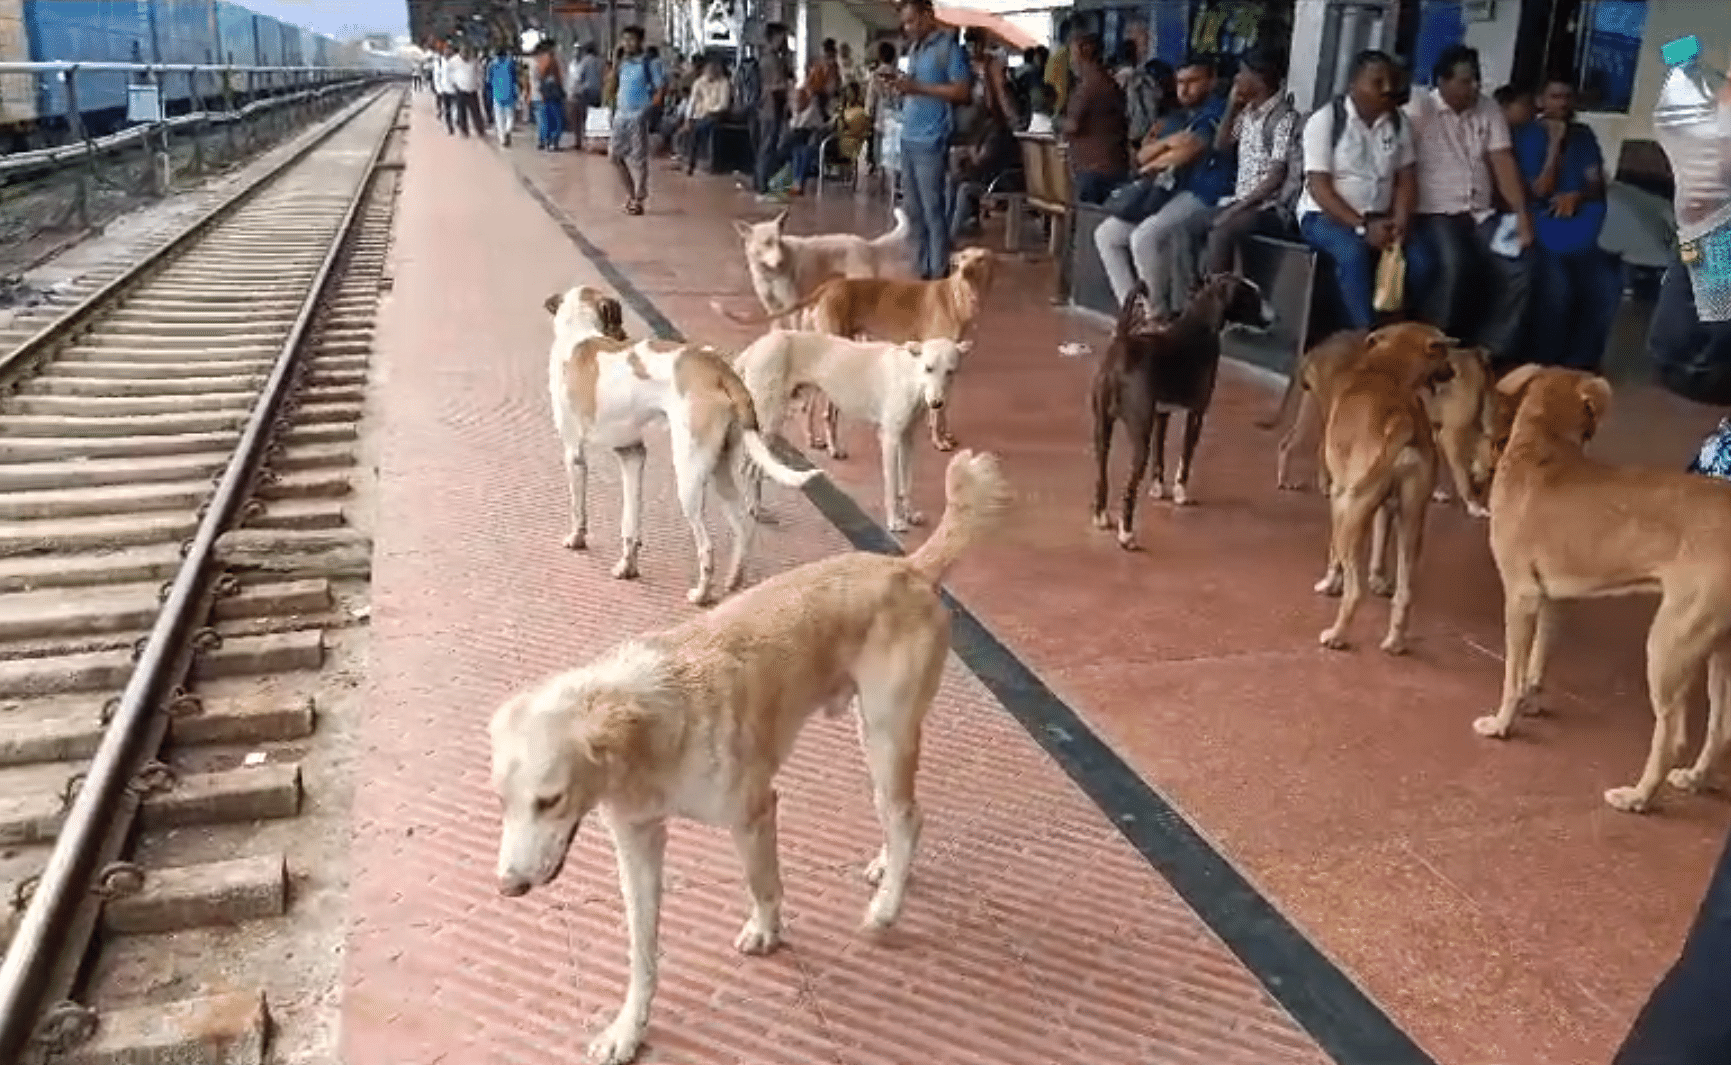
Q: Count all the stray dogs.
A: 9